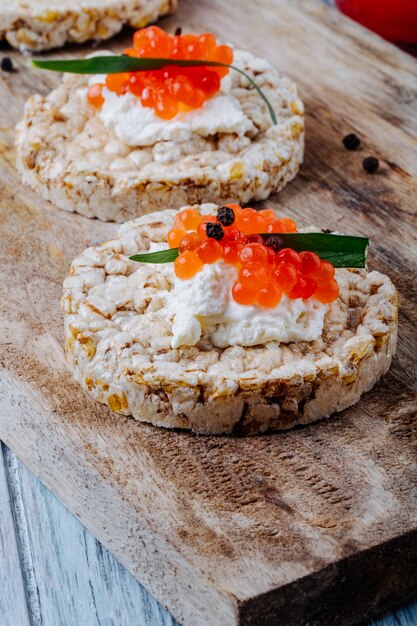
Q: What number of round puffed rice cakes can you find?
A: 3